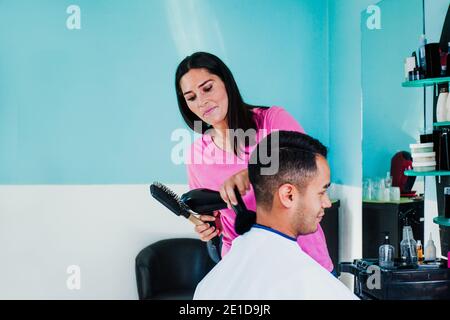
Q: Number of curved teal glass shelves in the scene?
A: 4